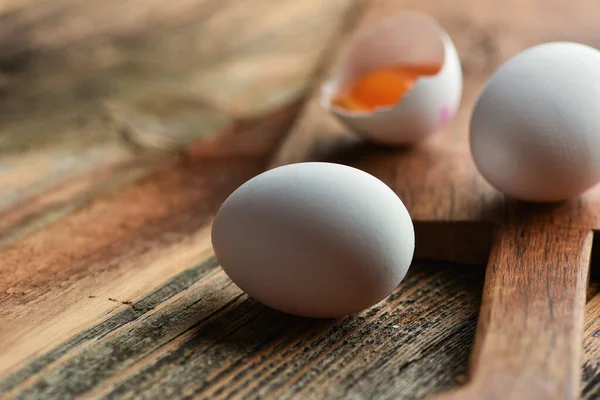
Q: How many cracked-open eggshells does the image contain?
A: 1